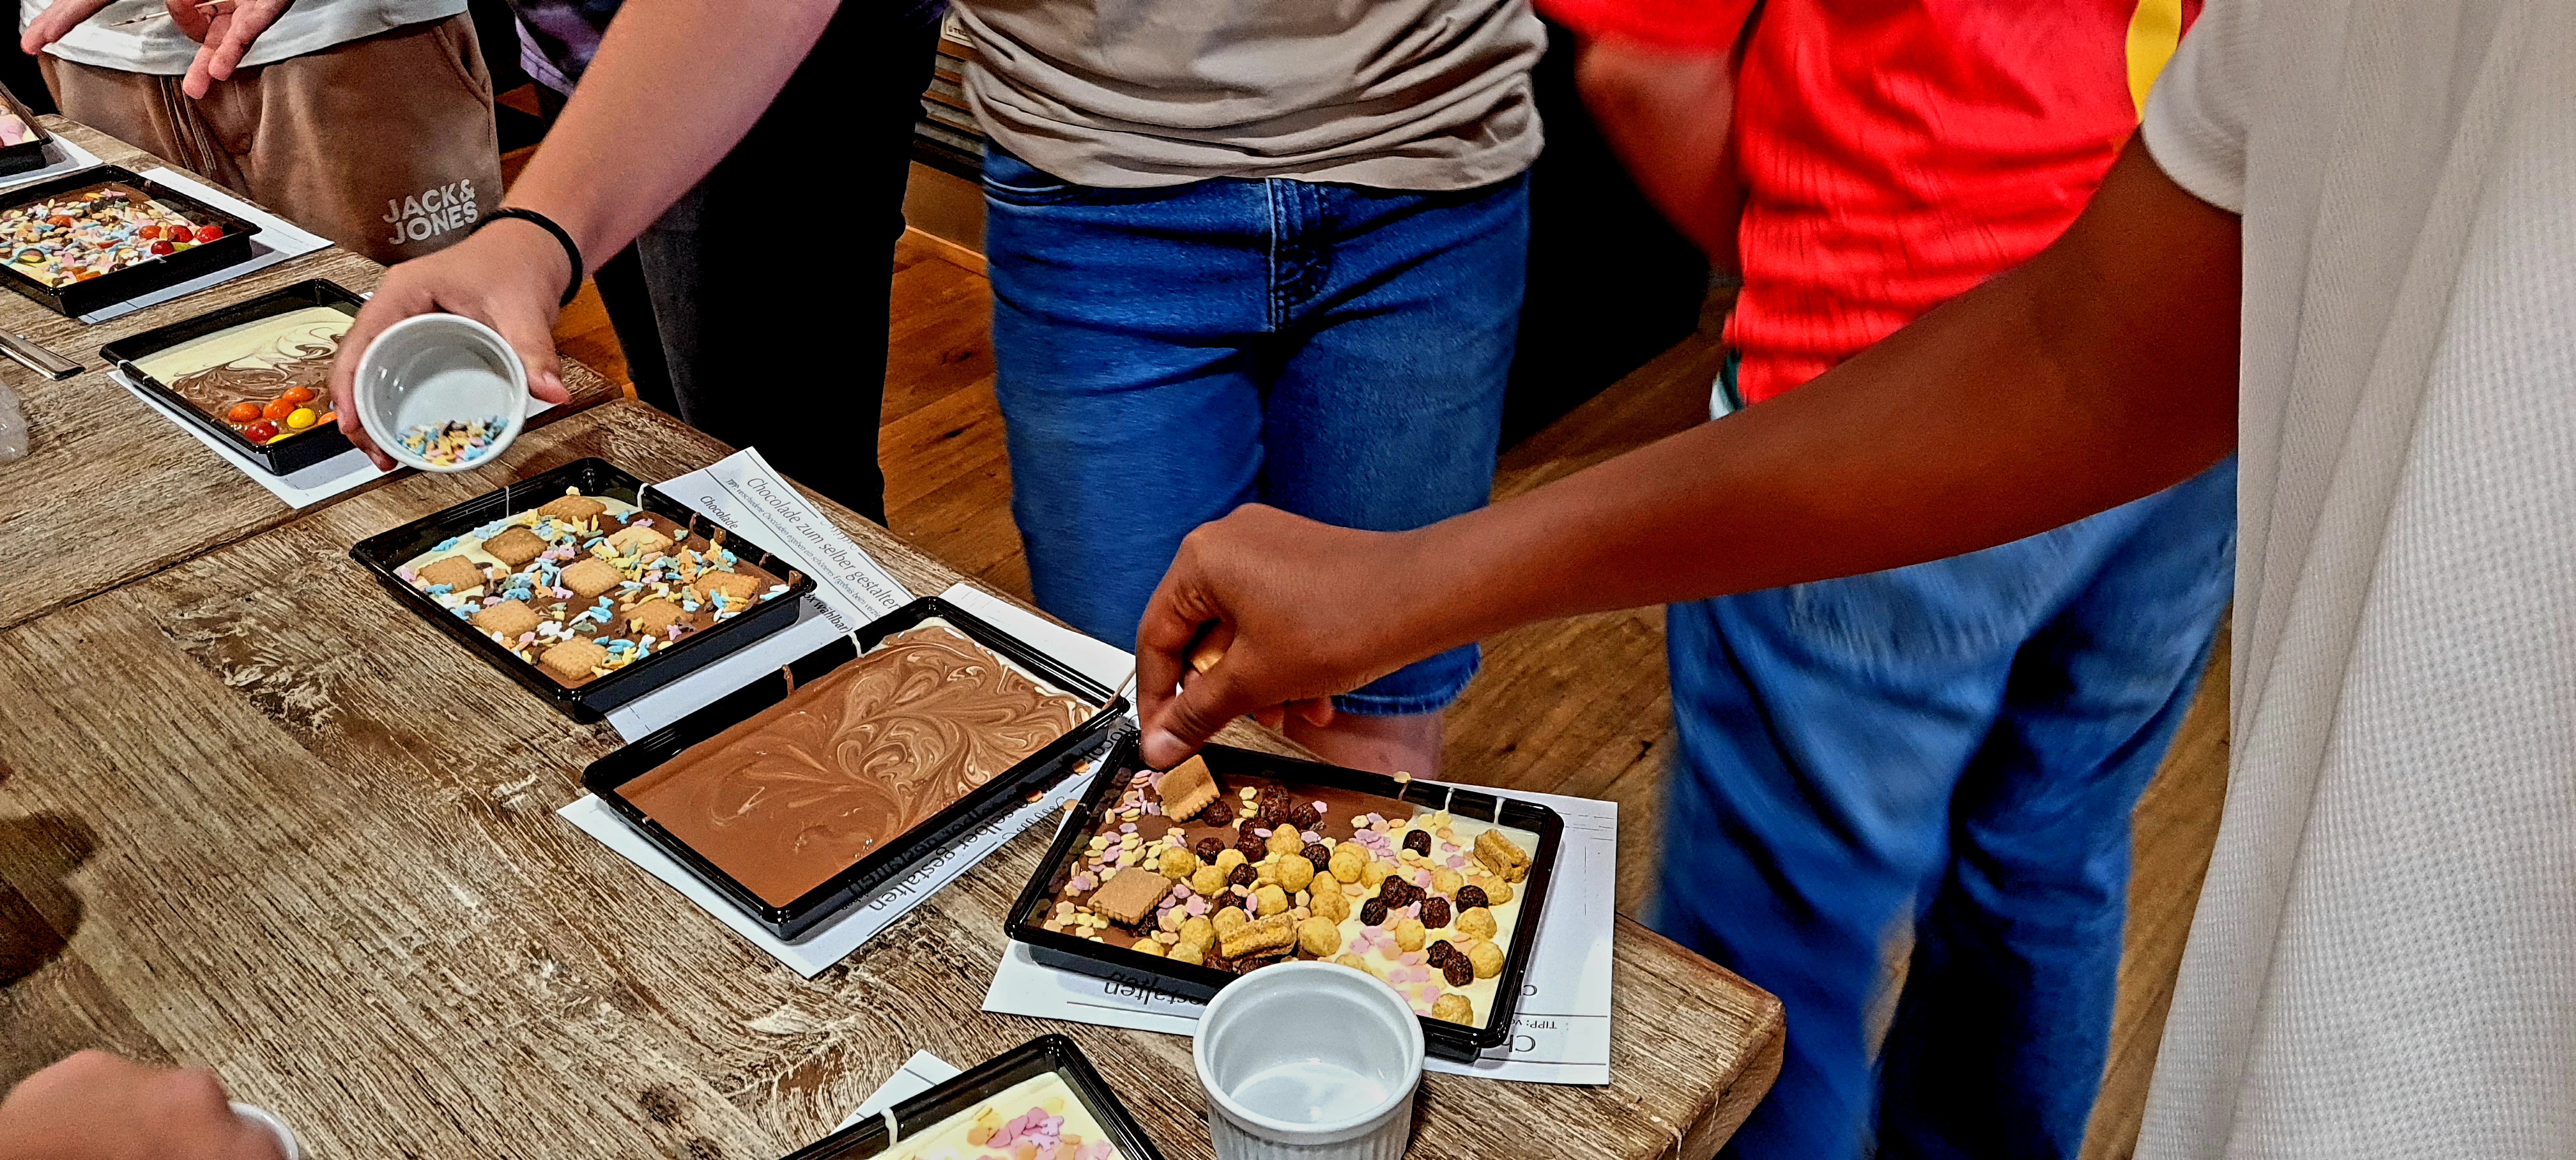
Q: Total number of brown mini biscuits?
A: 11